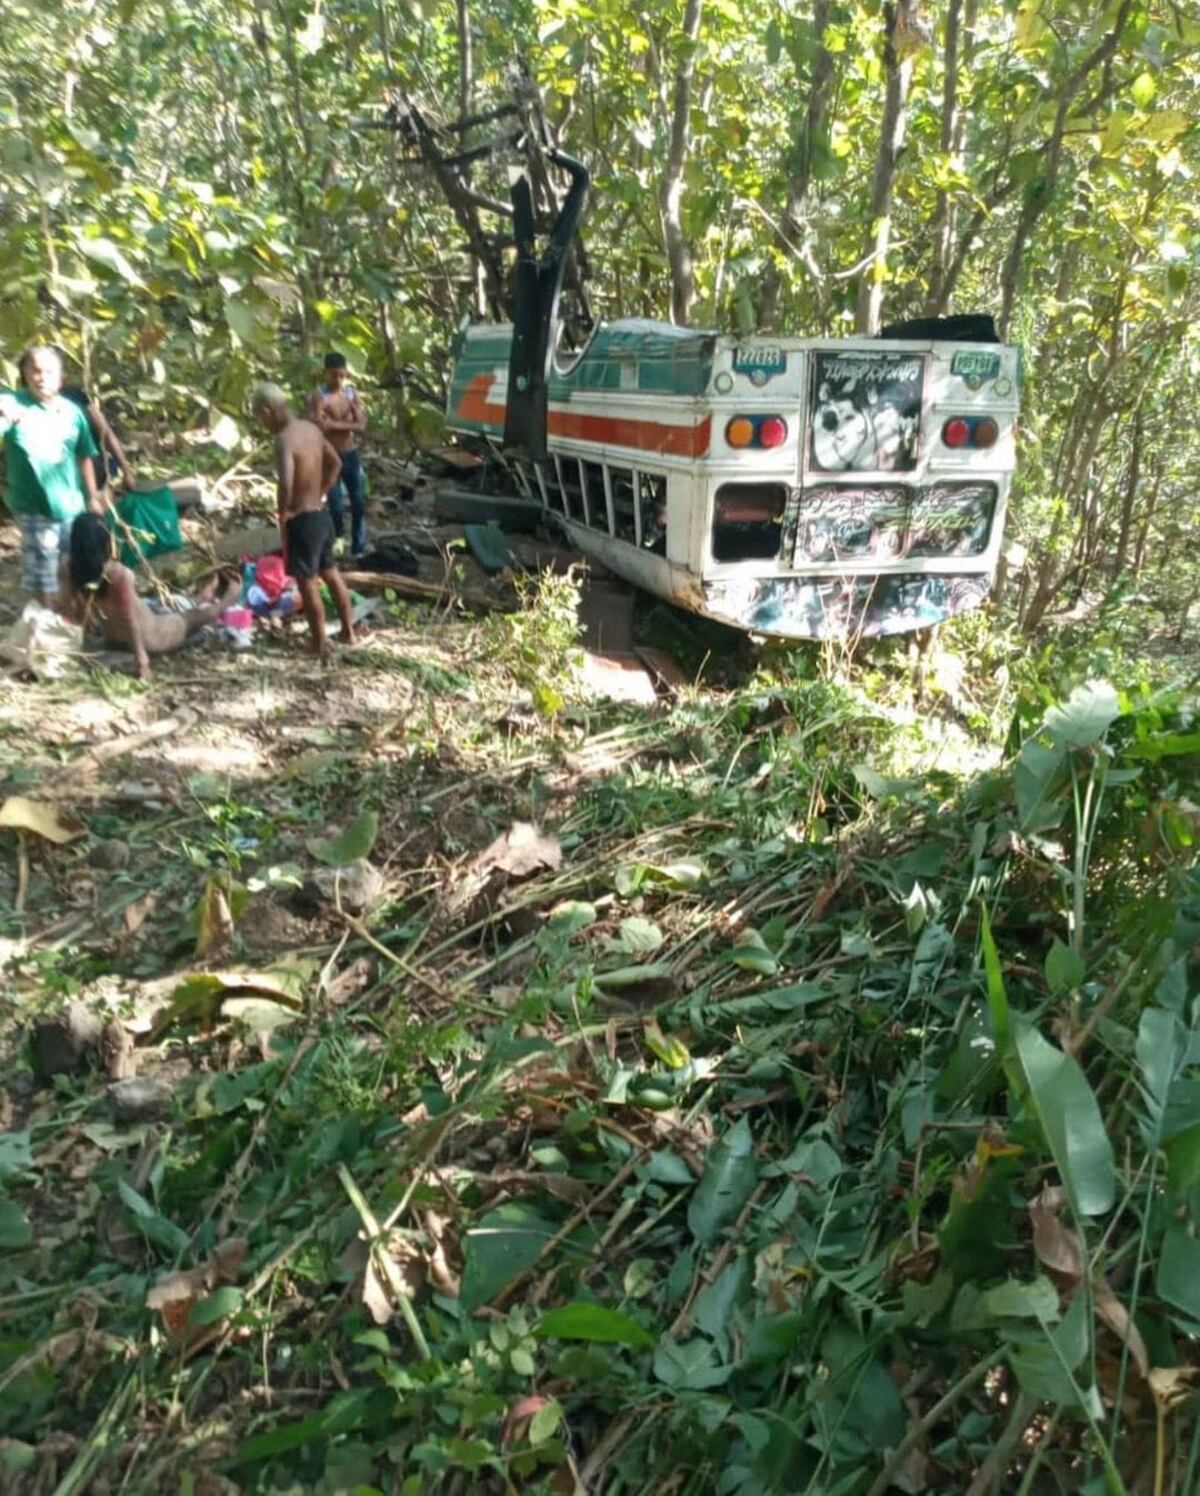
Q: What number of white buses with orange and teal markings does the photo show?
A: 1